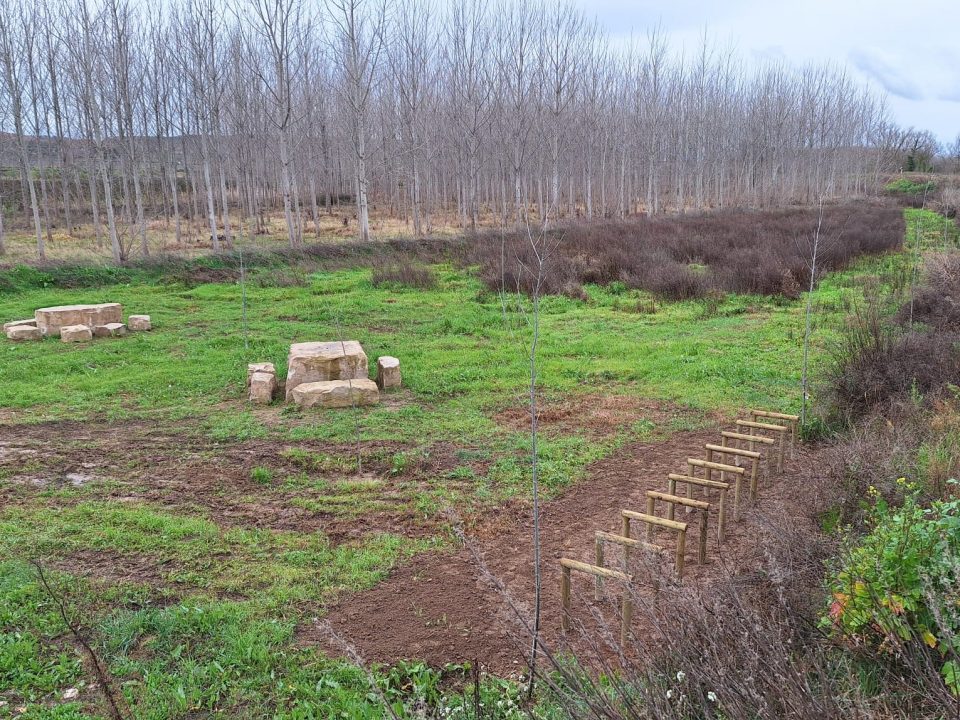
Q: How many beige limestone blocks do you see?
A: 11